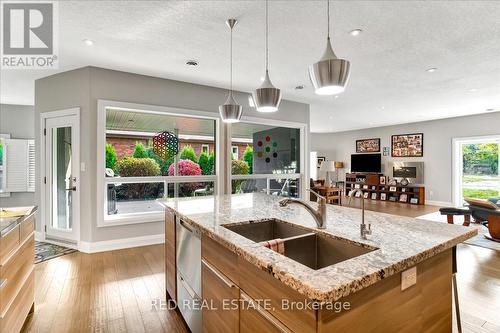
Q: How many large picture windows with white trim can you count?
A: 2